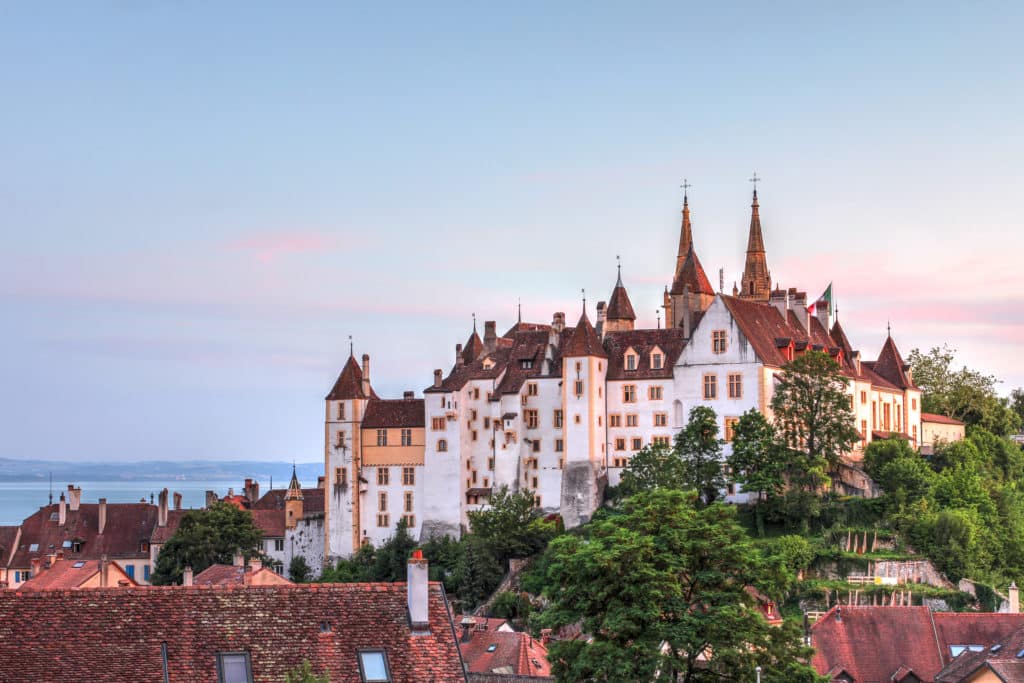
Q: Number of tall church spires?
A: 2